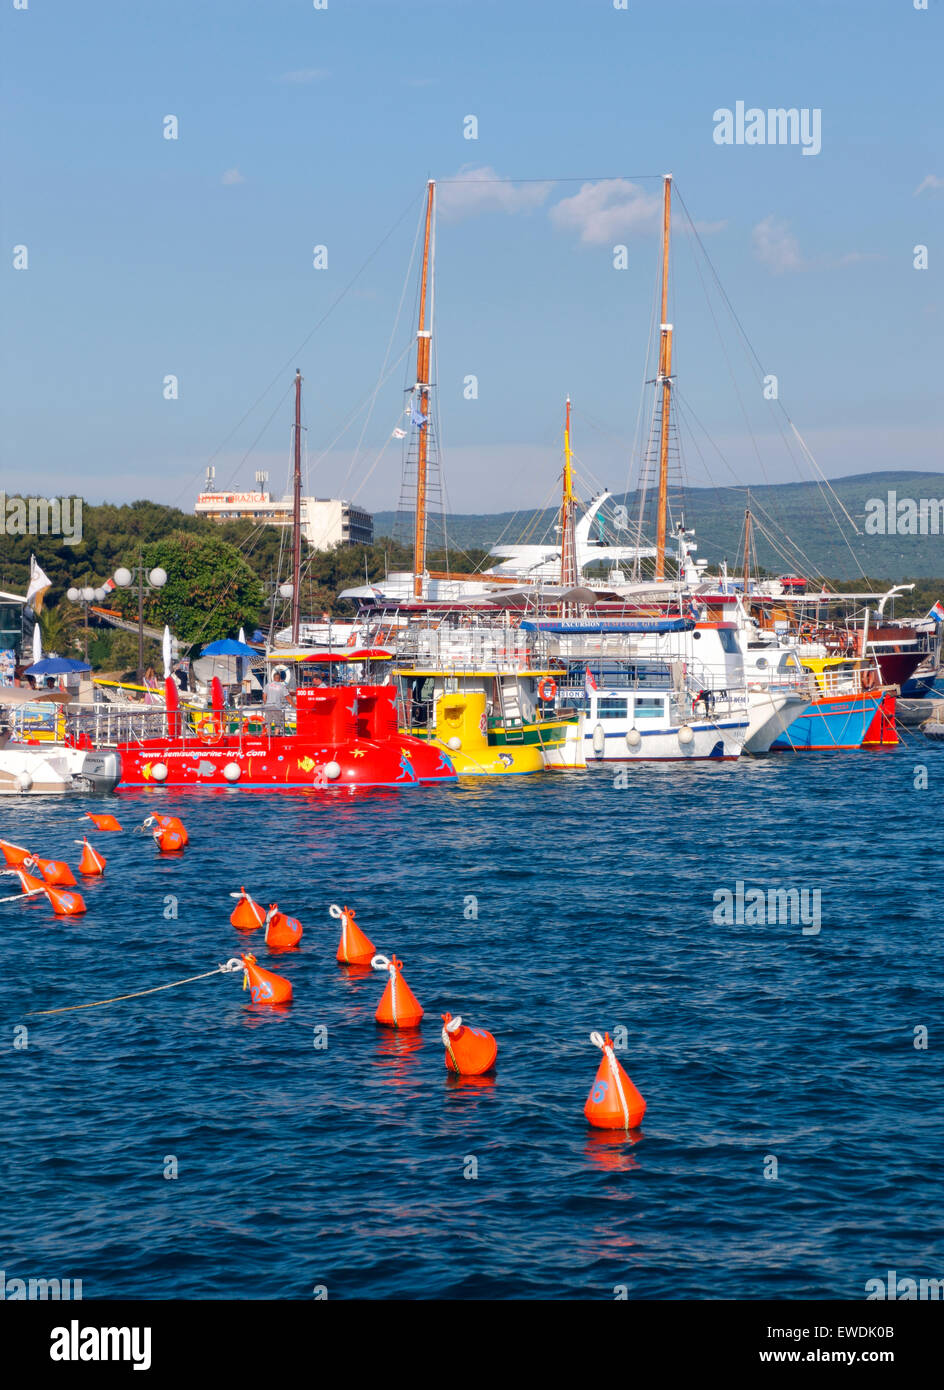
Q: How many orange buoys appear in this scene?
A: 15